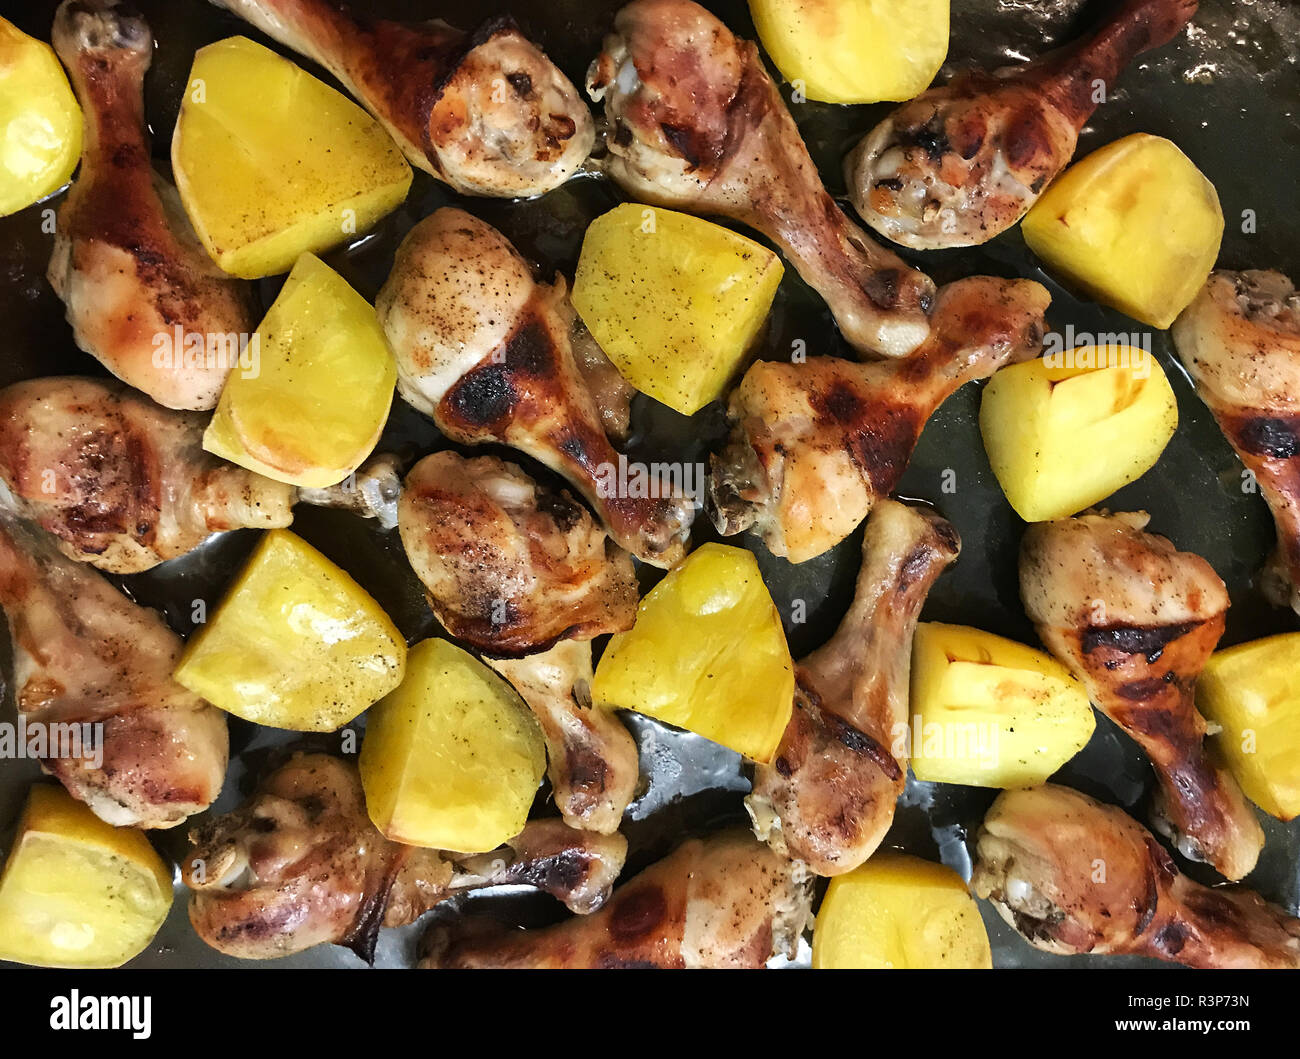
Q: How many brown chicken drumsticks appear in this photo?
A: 15